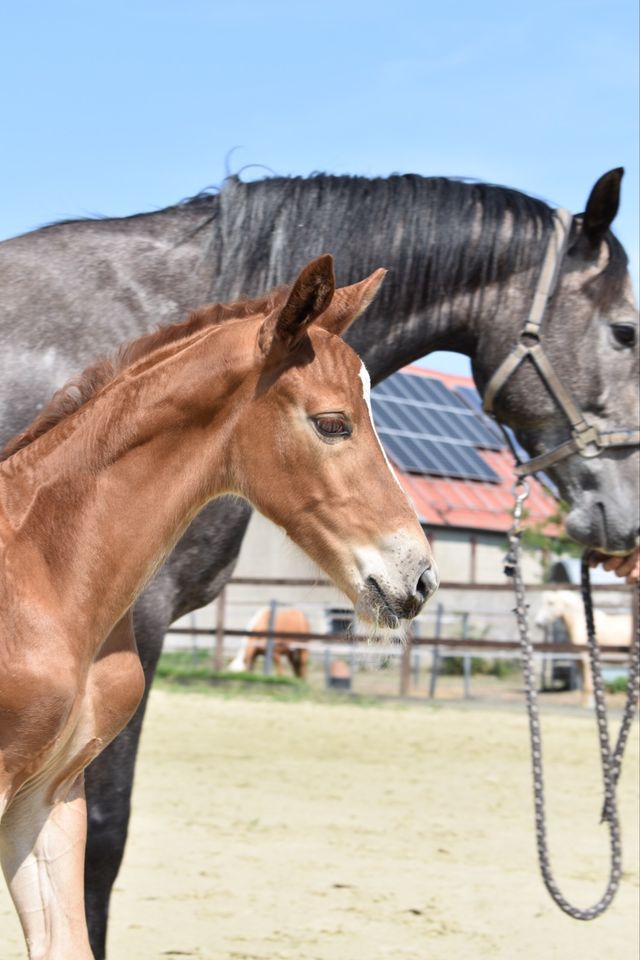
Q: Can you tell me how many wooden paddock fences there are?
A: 1